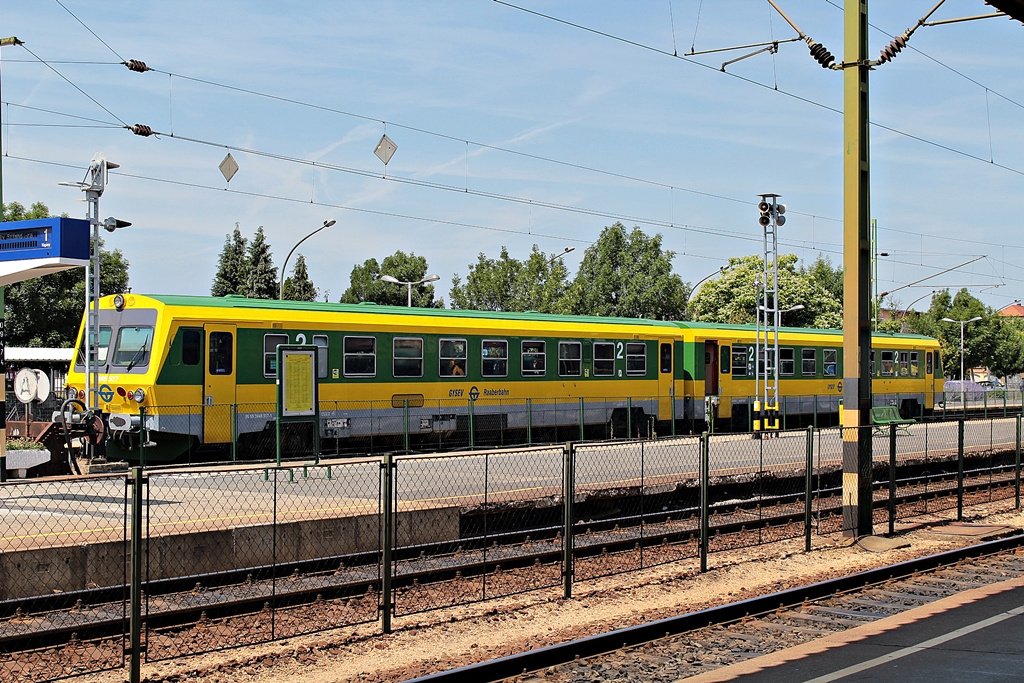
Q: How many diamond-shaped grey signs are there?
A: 2